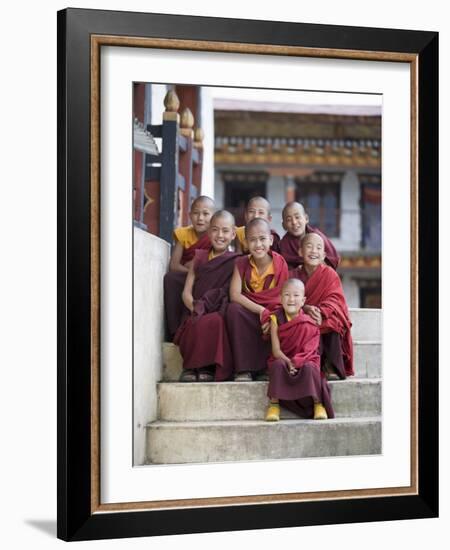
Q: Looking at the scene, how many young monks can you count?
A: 7